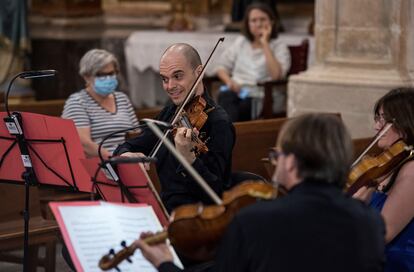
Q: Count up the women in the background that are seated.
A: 2